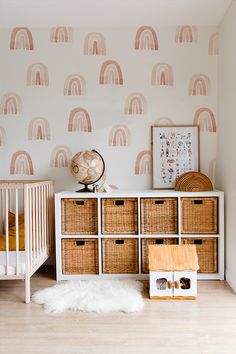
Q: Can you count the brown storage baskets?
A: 8